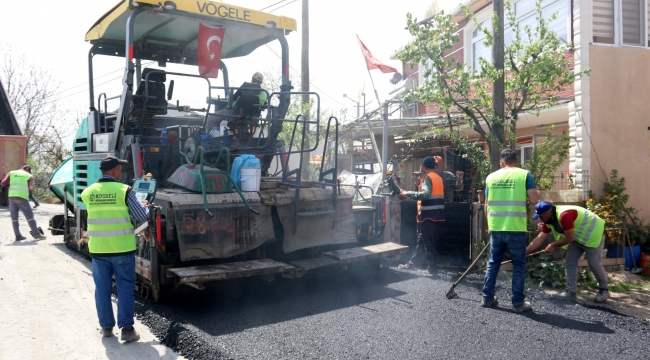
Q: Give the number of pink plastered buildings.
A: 1